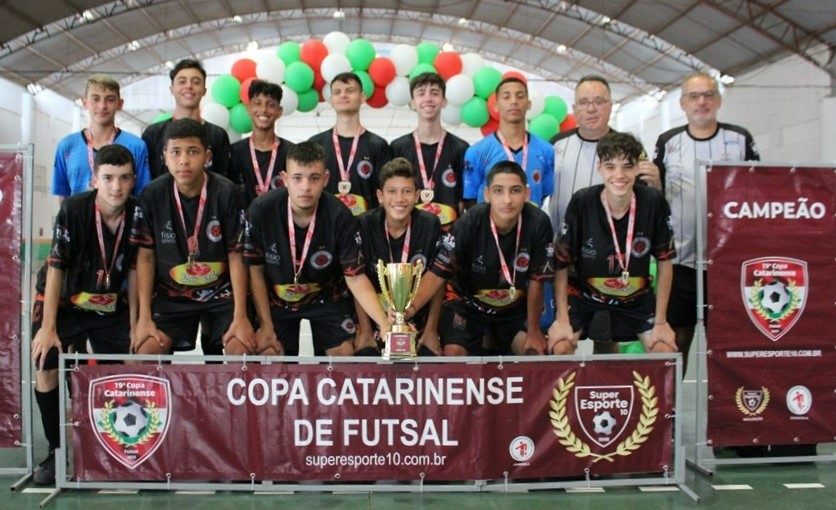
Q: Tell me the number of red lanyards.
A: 12